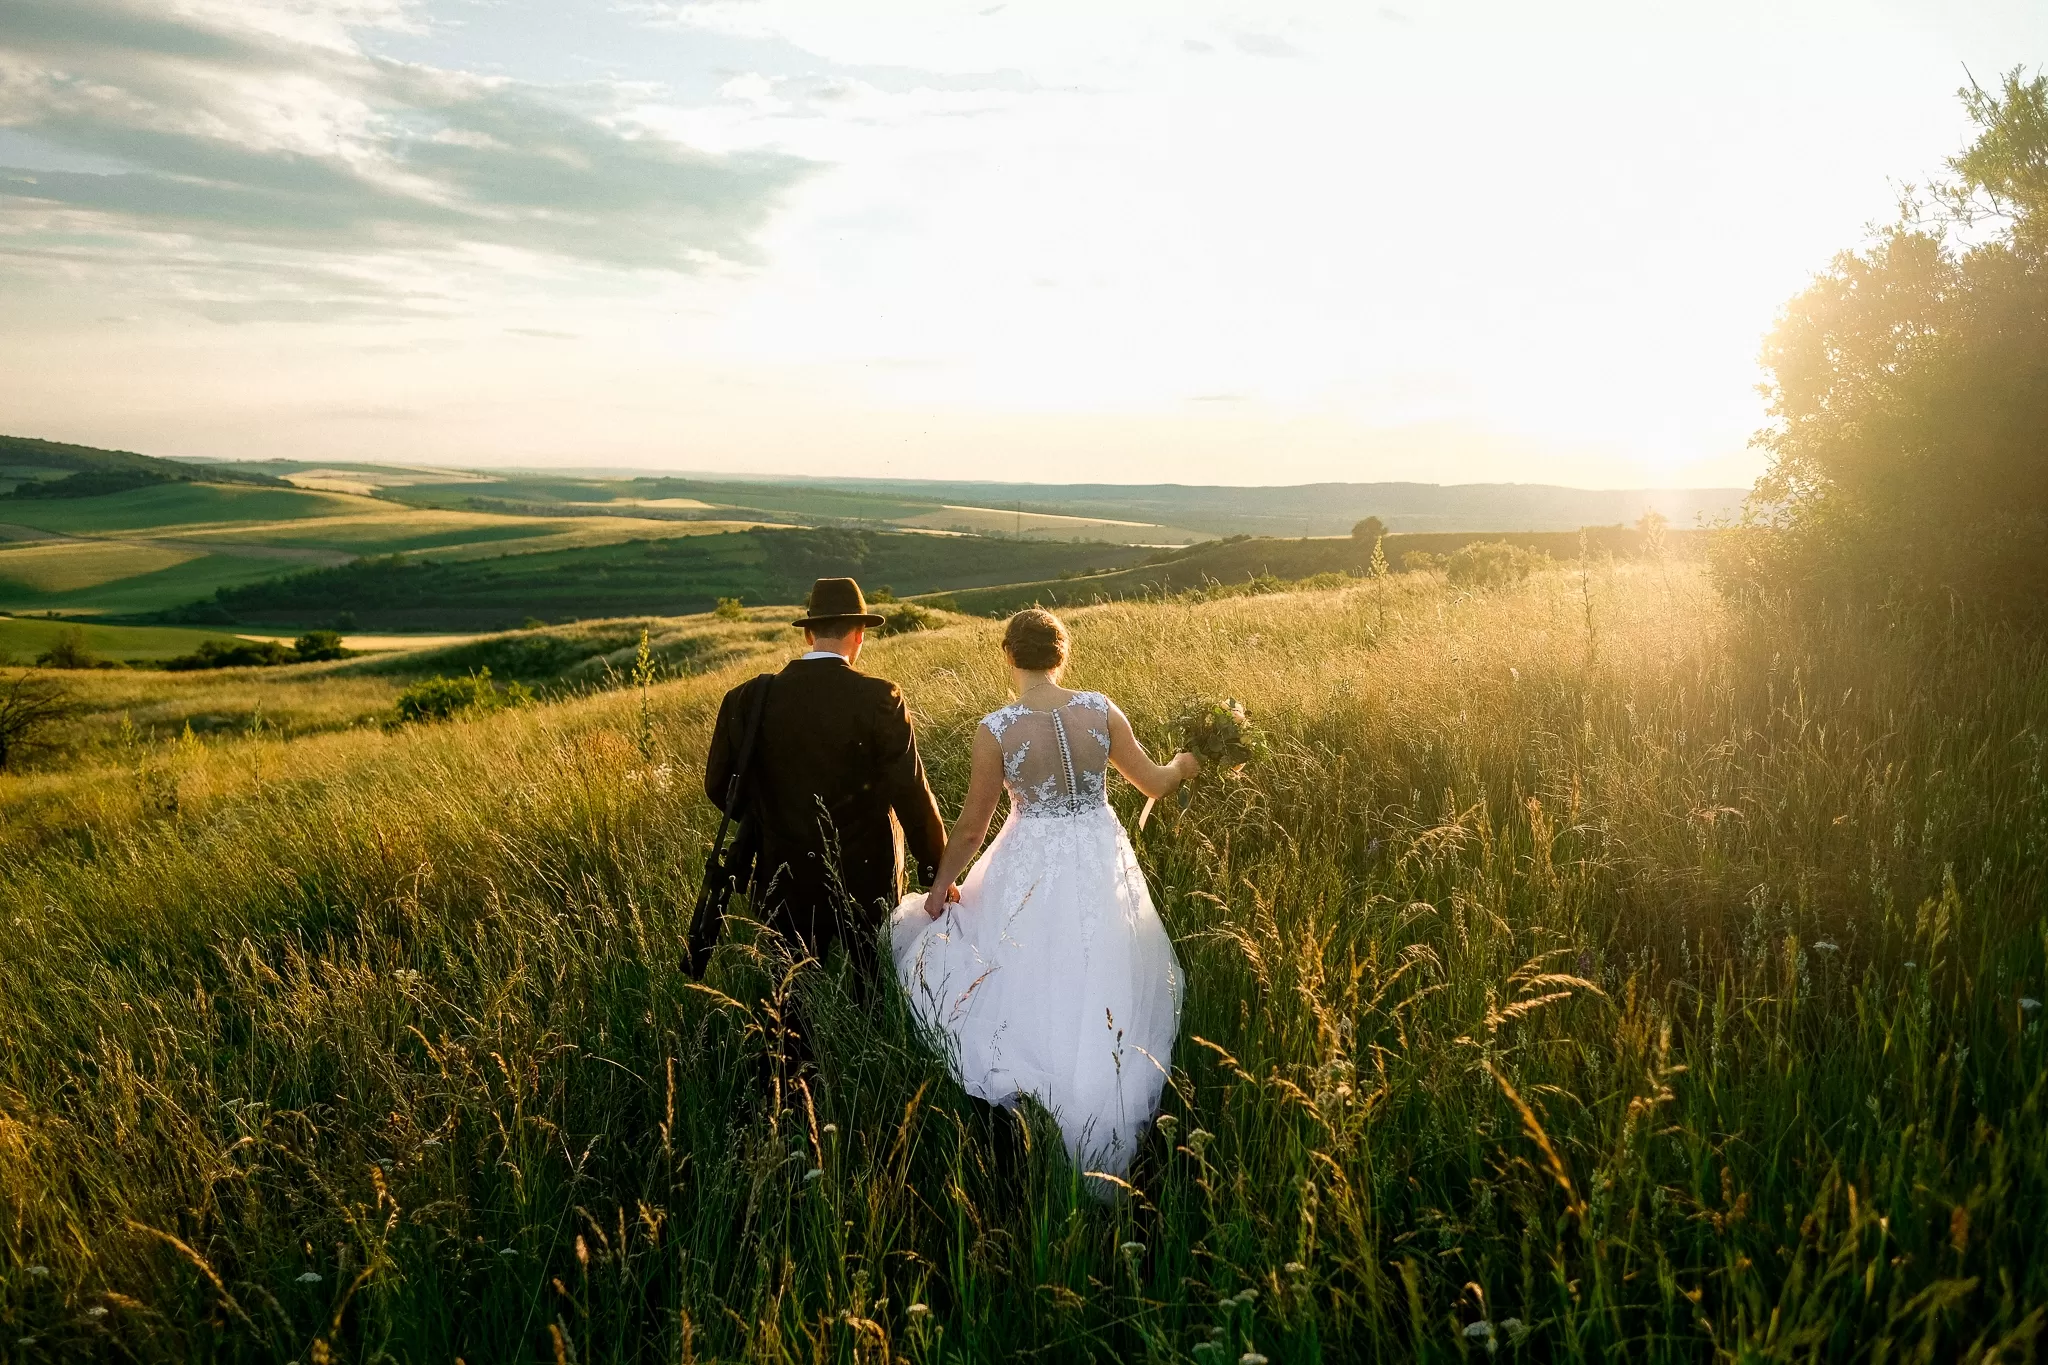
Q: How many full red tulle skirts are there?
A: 0